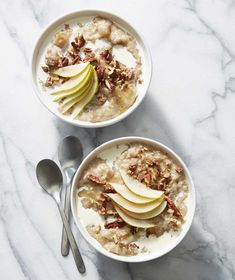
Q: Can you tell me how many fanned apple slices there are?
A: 11